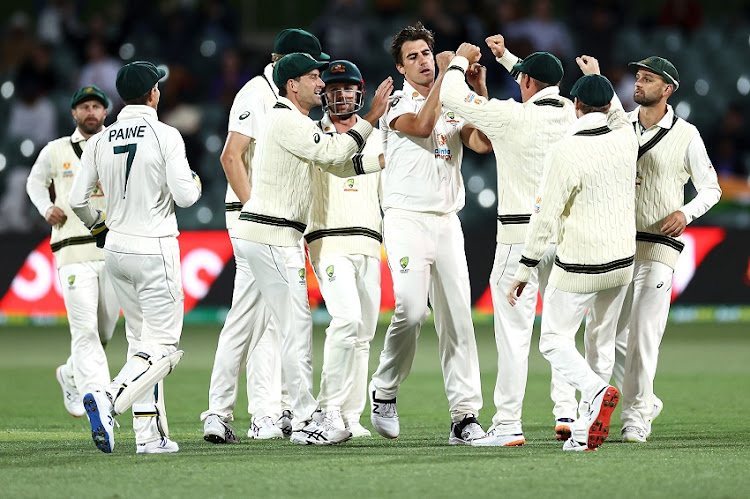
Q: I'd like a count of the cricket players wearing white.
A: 9